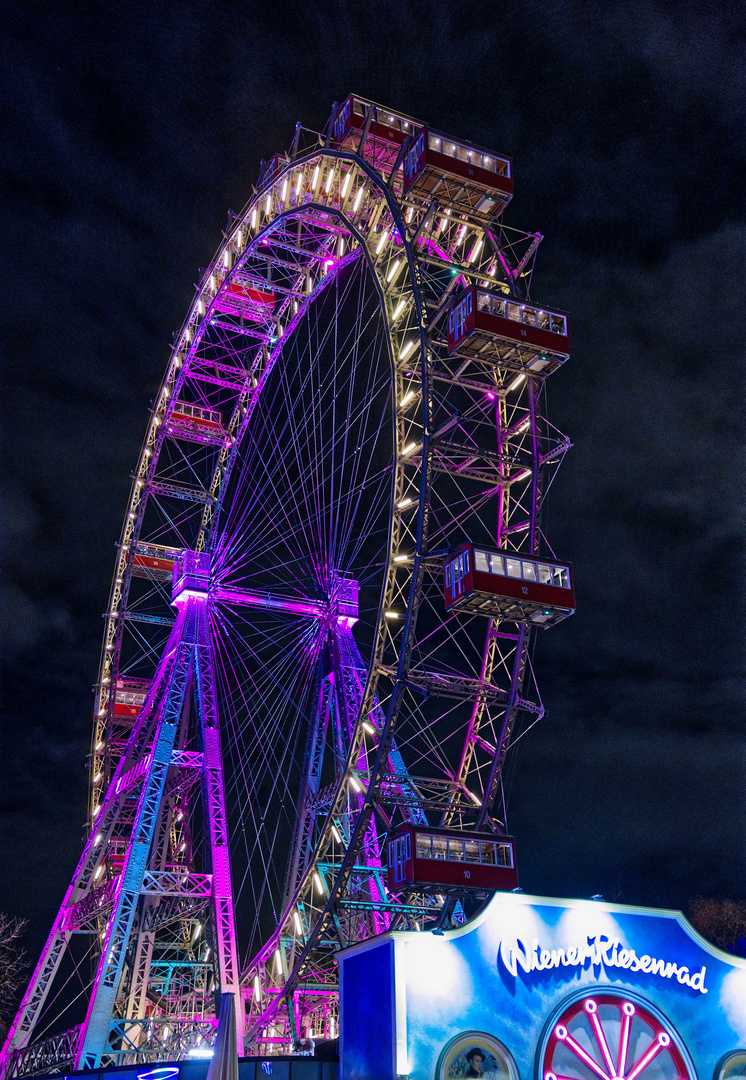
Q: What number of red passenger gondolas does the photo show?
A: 11